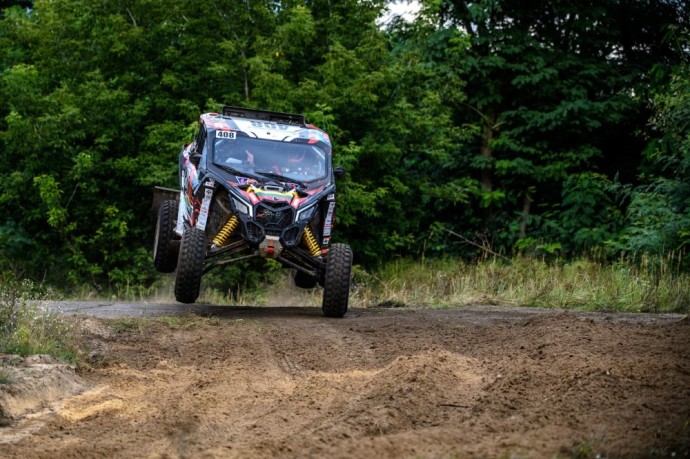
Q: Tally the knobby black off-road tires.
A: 4